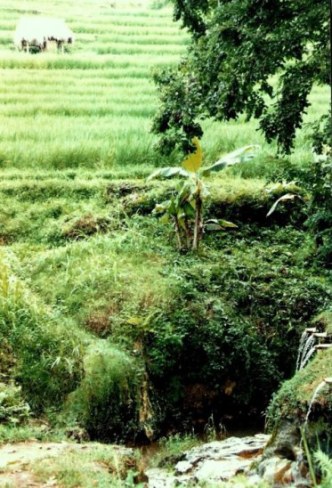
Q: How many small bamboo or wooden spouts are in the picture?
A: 4